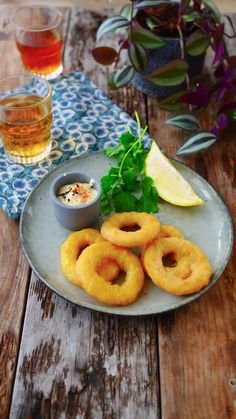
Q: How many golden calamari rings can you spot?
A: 5